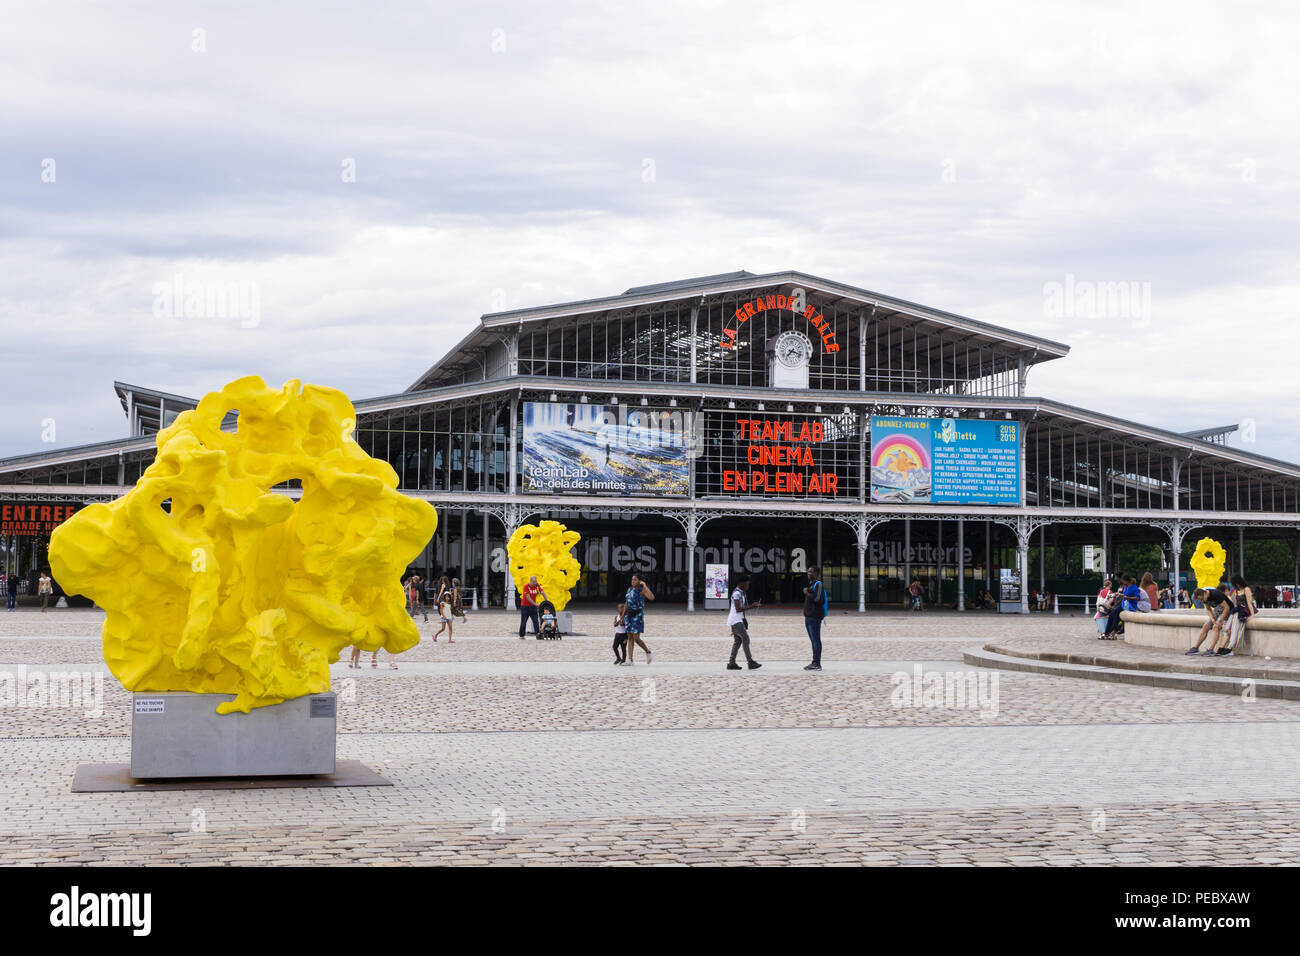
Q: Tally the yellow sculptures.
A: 3